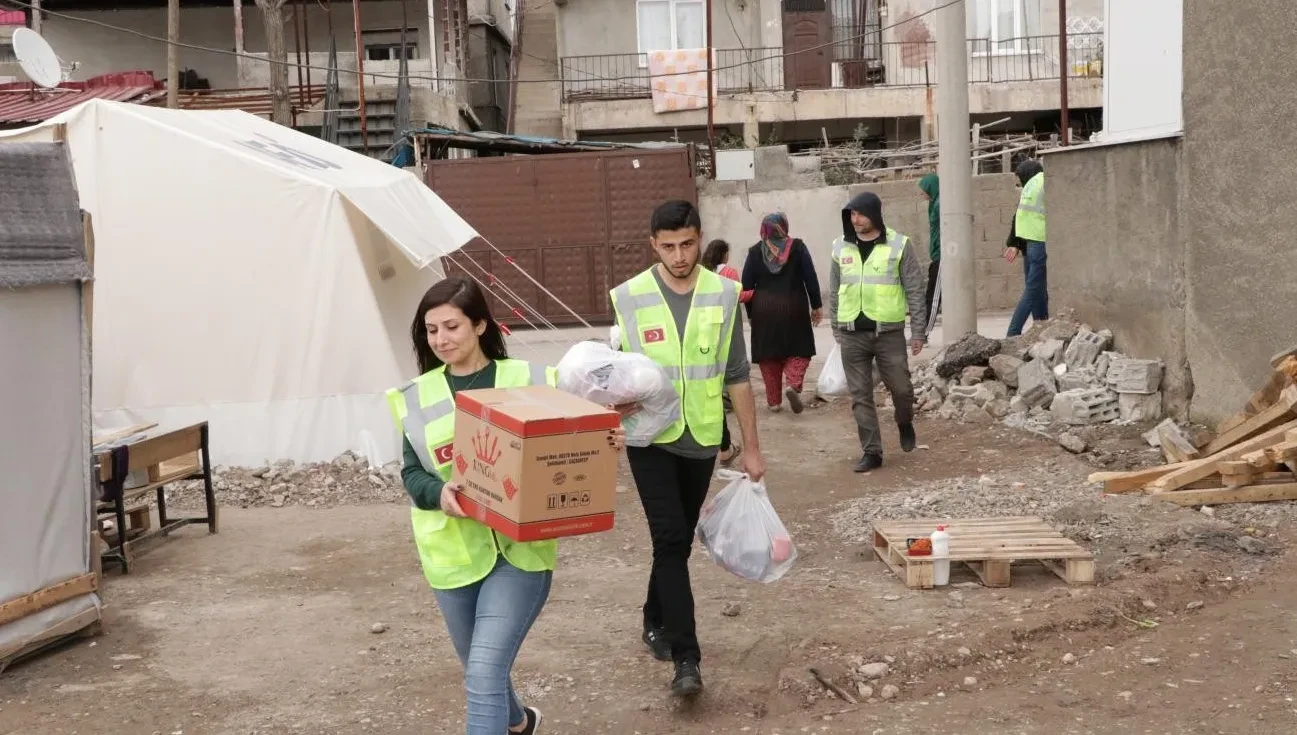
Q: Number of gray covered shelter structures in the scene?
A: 1